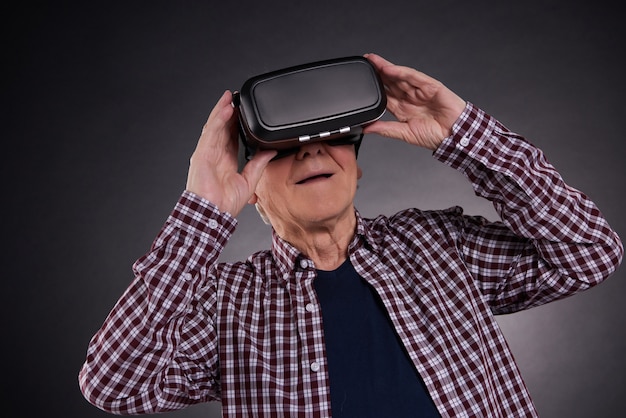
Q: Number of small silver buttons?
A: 3